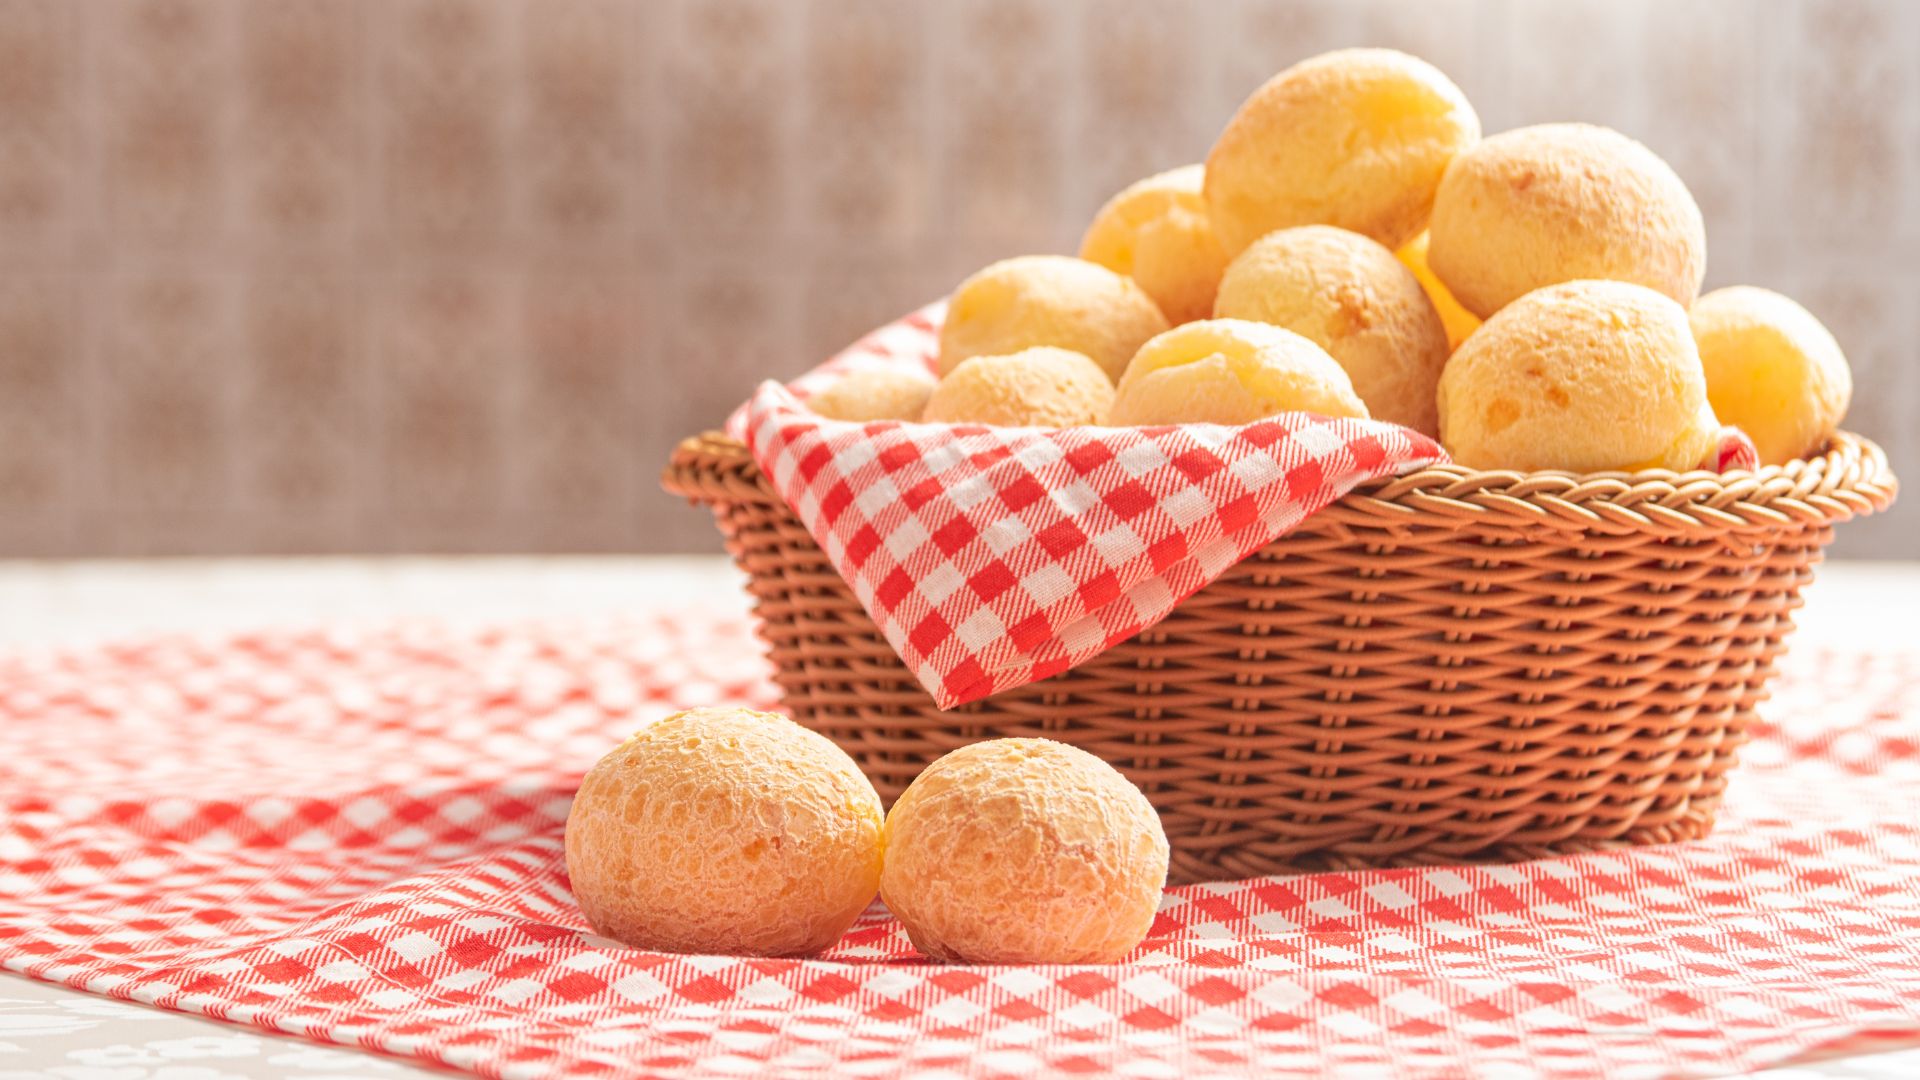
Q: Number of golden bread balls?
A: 13